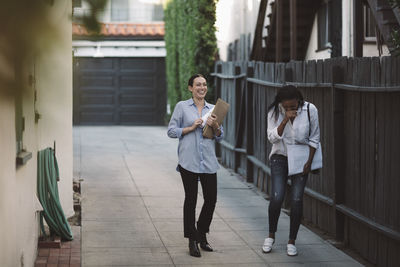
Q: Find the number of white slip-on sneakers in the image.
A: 2